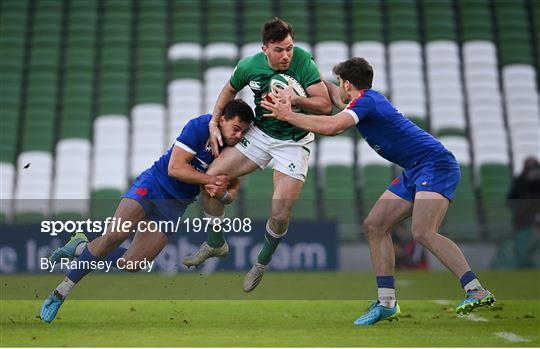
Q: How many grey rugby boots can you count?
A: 2